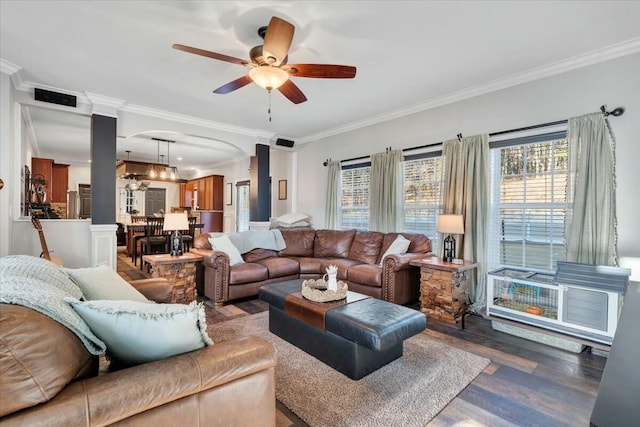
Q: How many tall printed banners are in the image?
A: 0